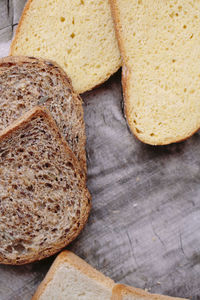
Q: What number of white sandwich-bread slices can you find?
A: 2